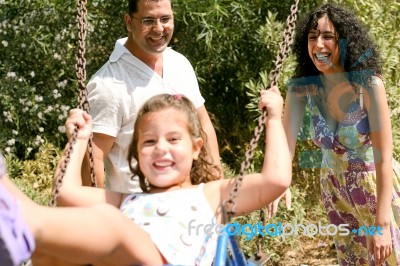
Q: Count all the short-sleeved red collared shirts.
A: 0